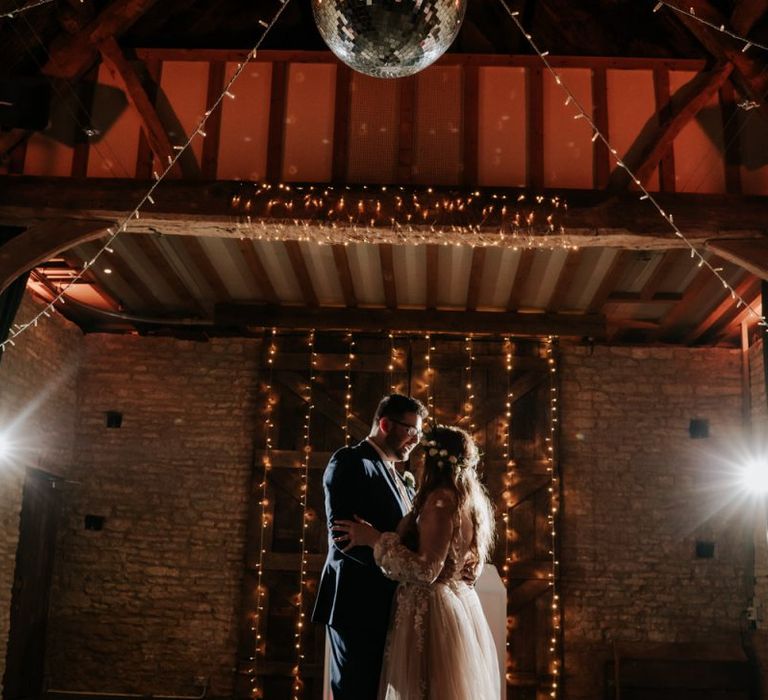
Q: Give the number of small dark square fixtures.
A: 4